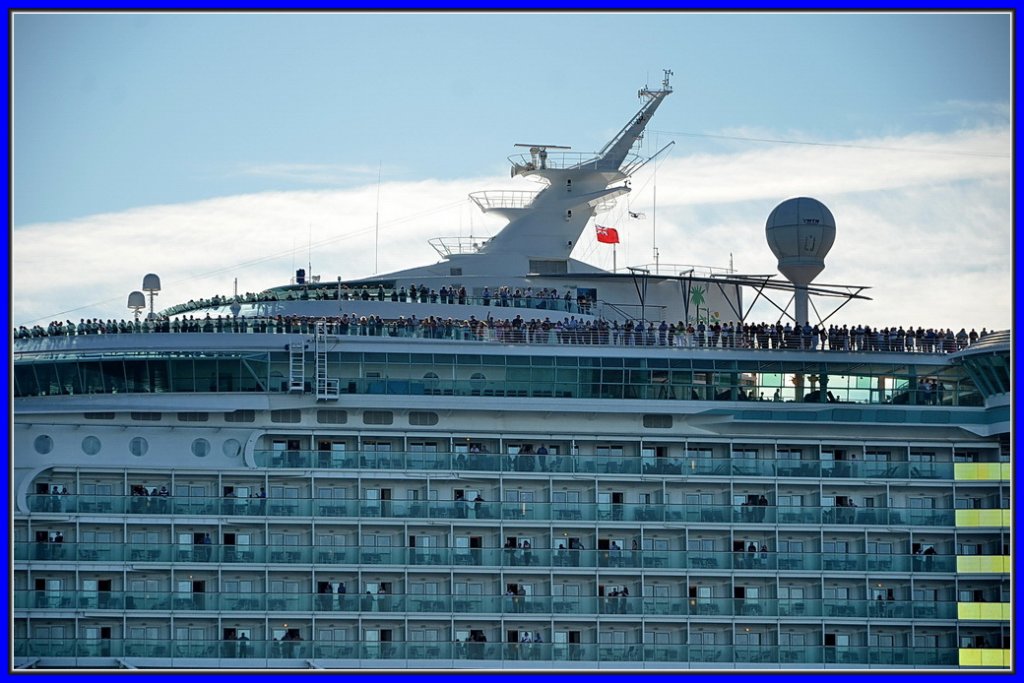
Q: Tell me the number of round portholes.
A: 5